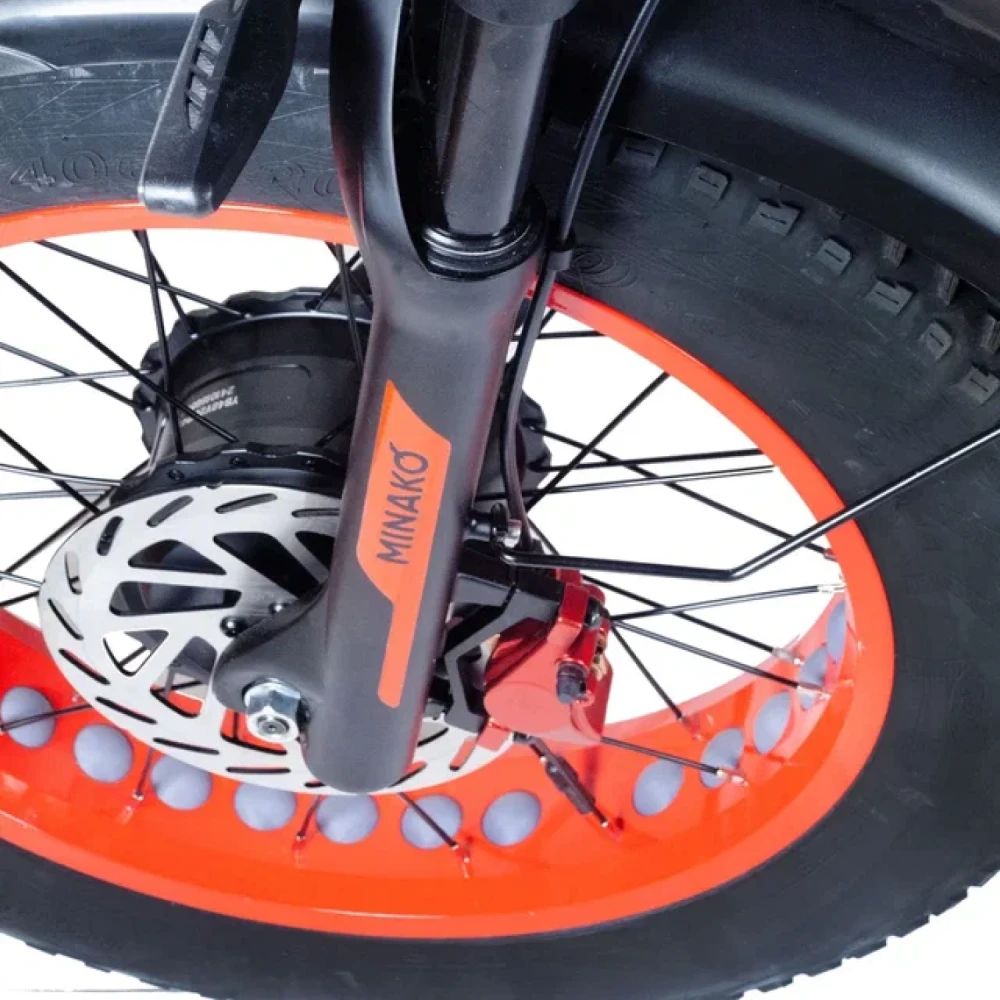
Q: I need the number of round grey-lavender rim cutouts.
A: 12